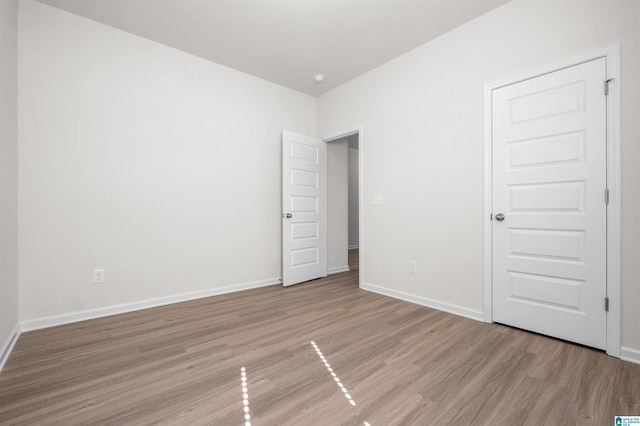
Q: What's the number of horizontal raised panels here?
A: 10